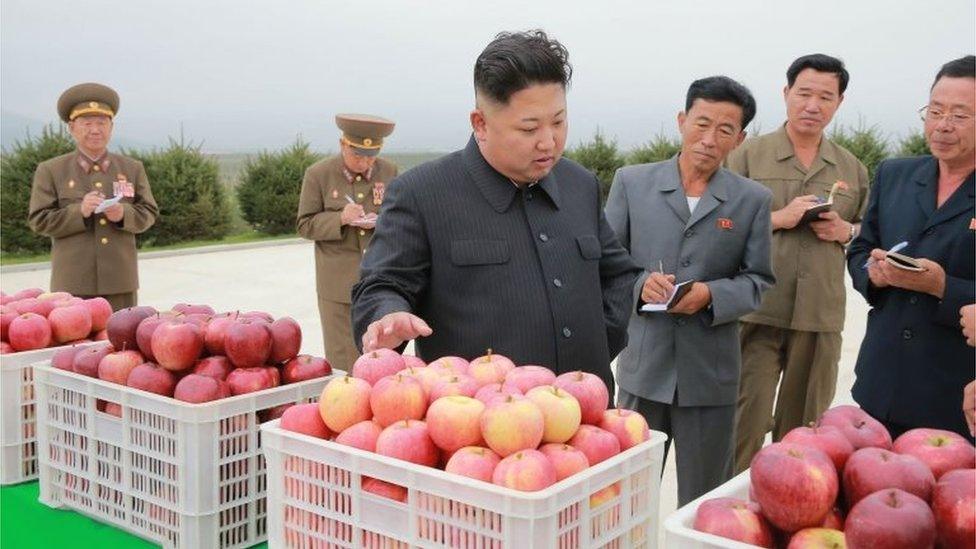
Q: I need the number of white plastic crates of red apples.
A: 4